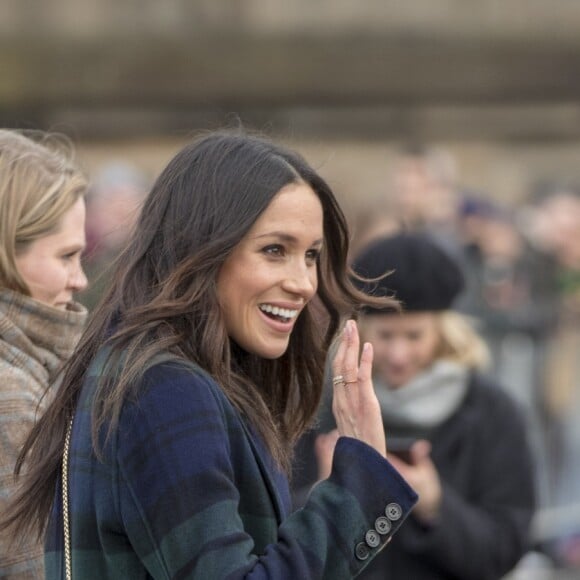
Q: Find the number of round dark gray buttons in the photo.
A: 4